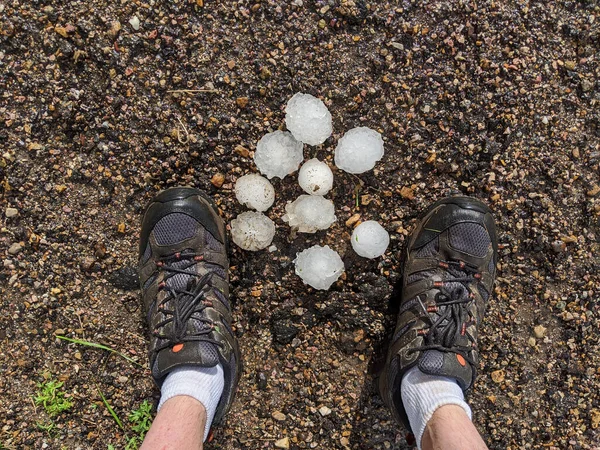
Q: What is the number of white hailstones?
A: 9